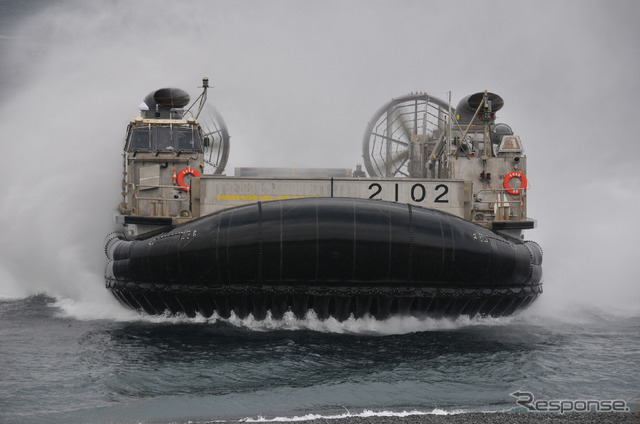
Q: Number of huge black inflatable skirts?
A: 1